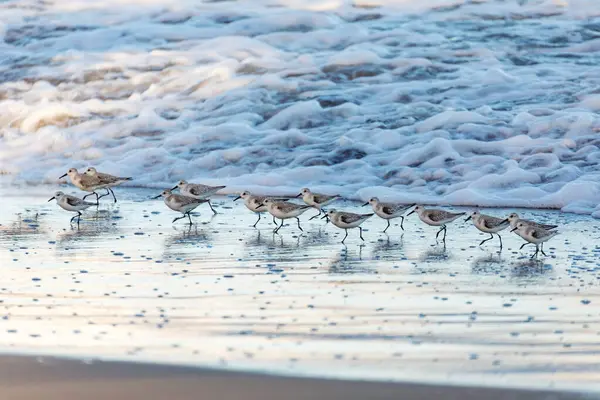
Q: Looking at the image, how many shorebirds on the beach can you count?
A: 14